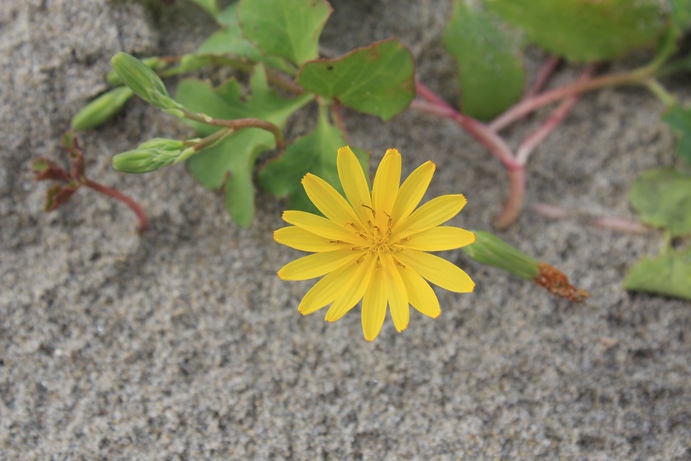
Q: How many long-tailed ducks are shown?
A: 0